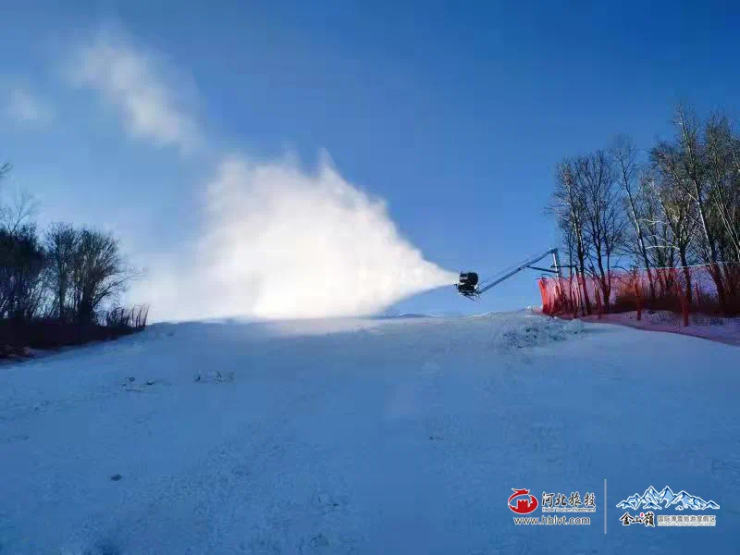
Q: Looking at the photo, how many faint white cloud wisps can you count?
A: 2